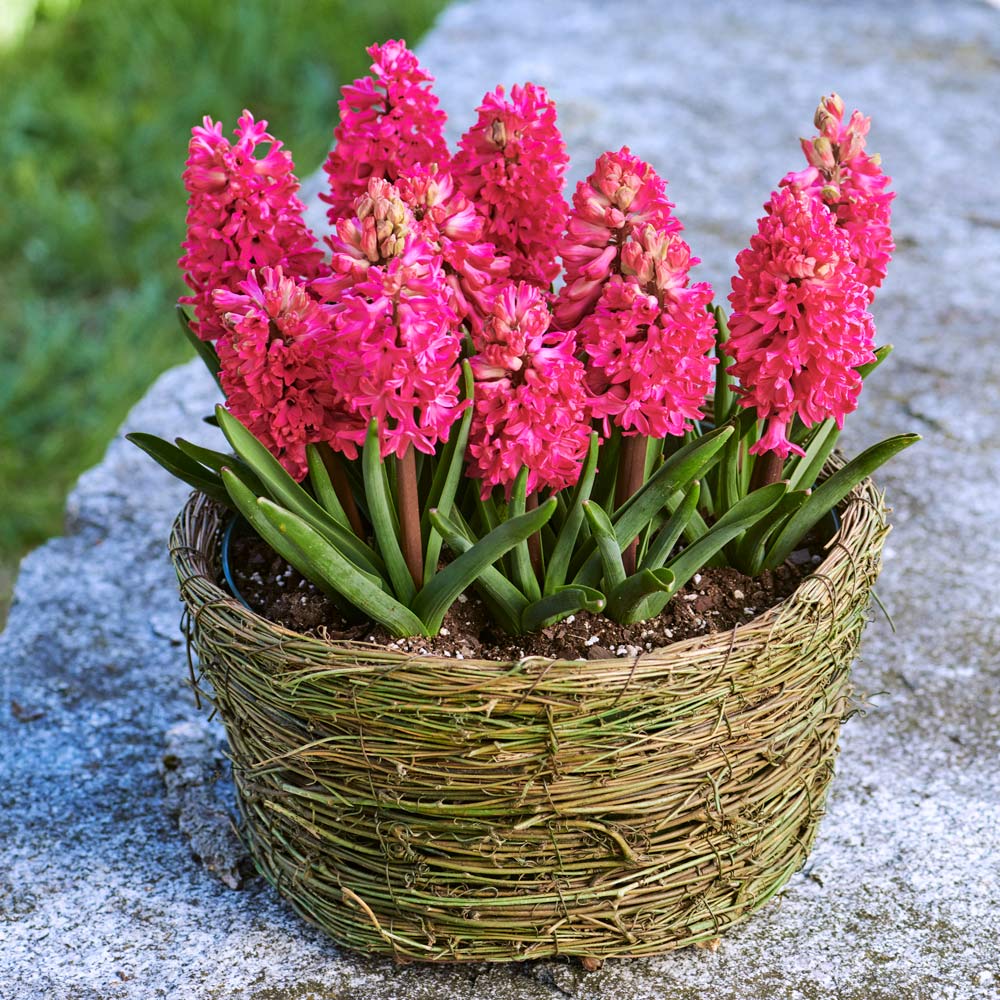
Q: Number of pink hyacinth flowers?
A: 11